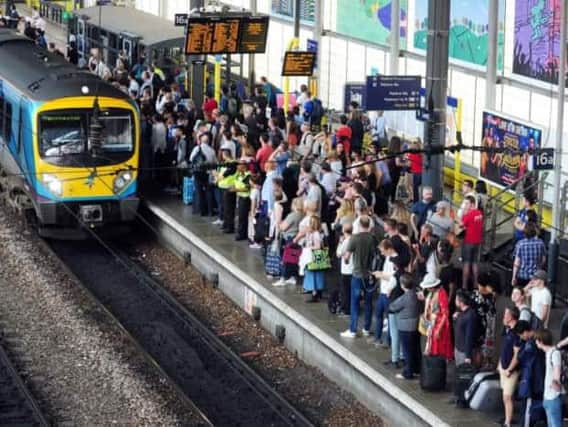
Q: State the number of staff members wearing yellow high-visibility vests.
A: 2